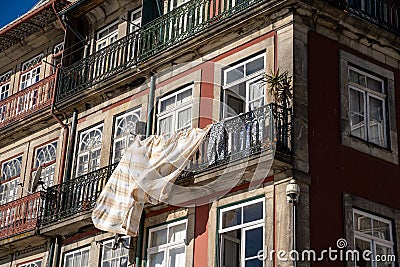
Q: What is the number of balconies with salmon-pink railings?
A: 2